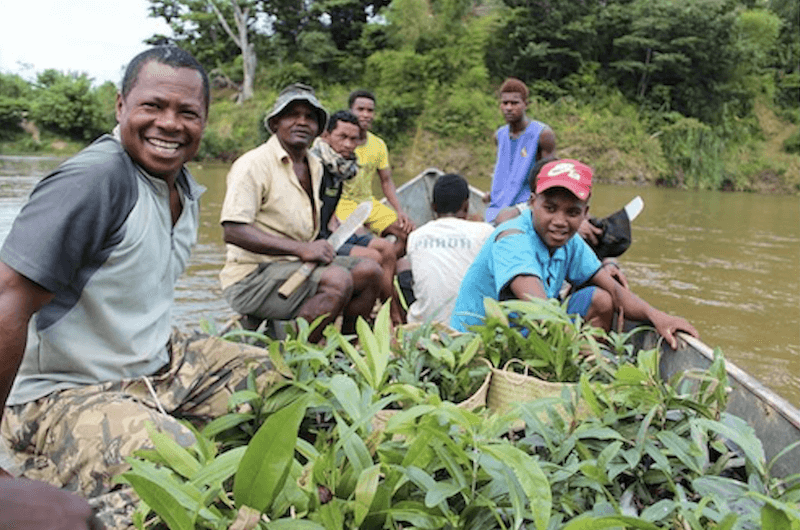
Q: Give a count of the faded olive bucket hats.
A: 1